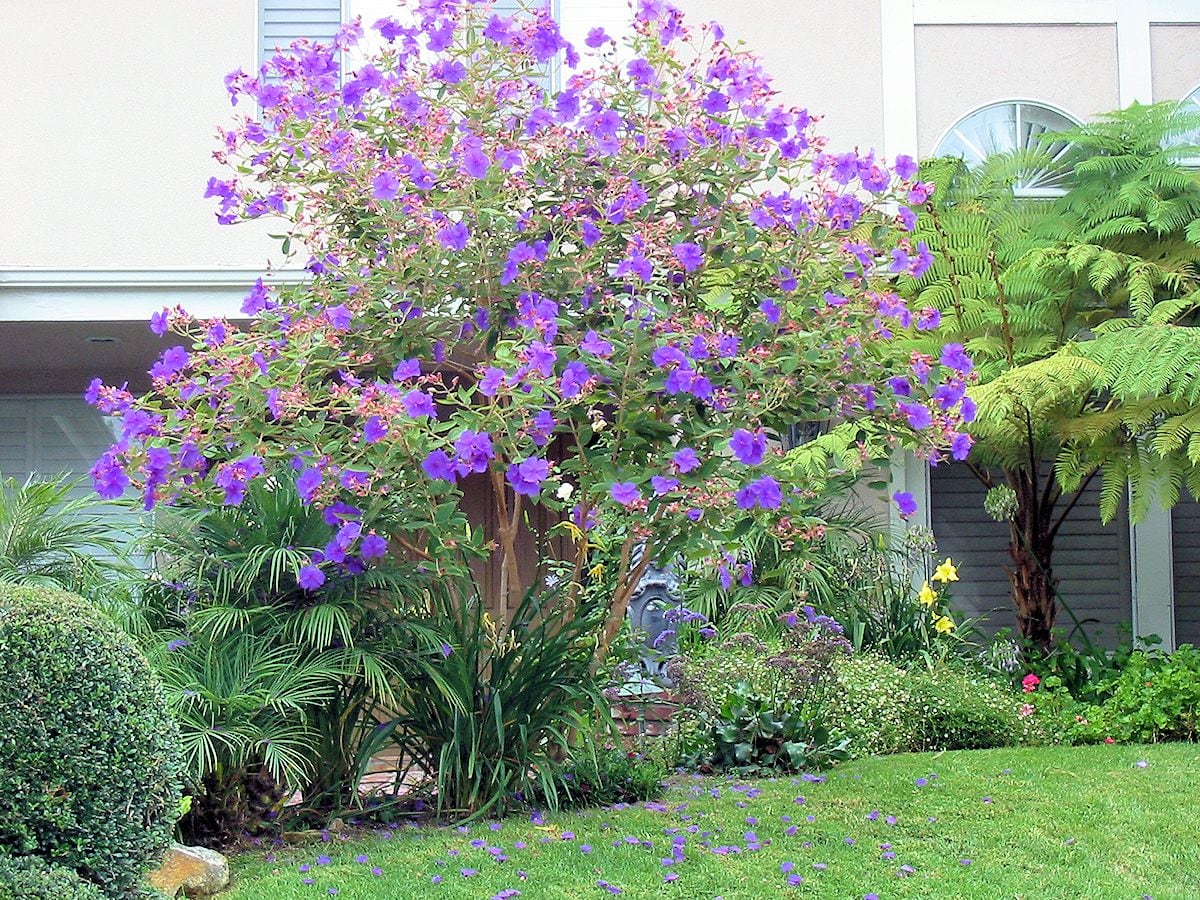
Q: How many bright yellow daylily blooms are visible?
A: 3